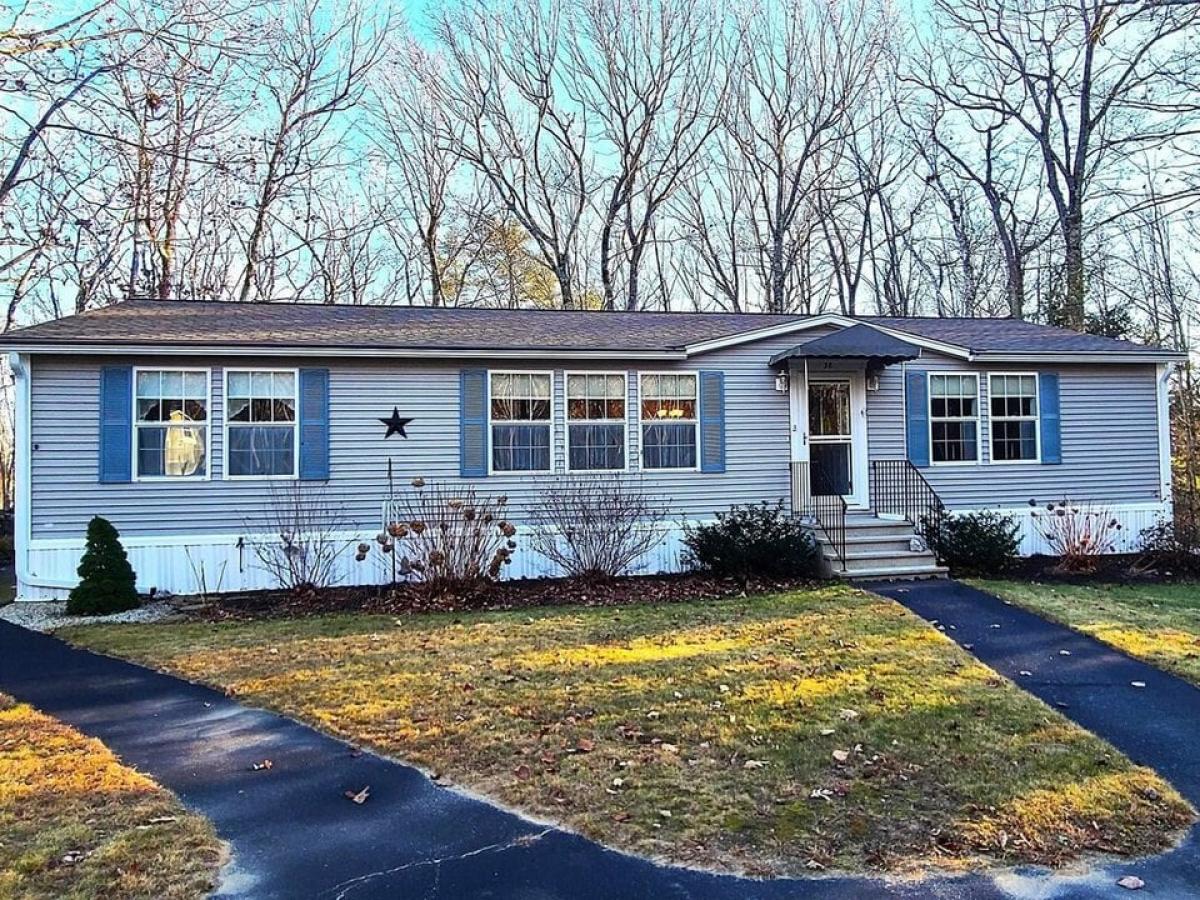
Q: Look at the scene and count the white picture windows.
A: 7